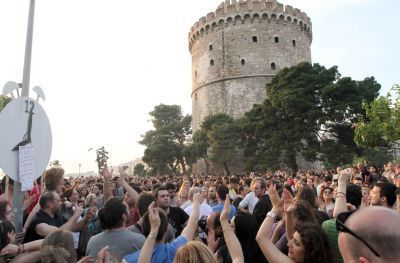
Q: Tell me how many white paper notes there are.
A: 1